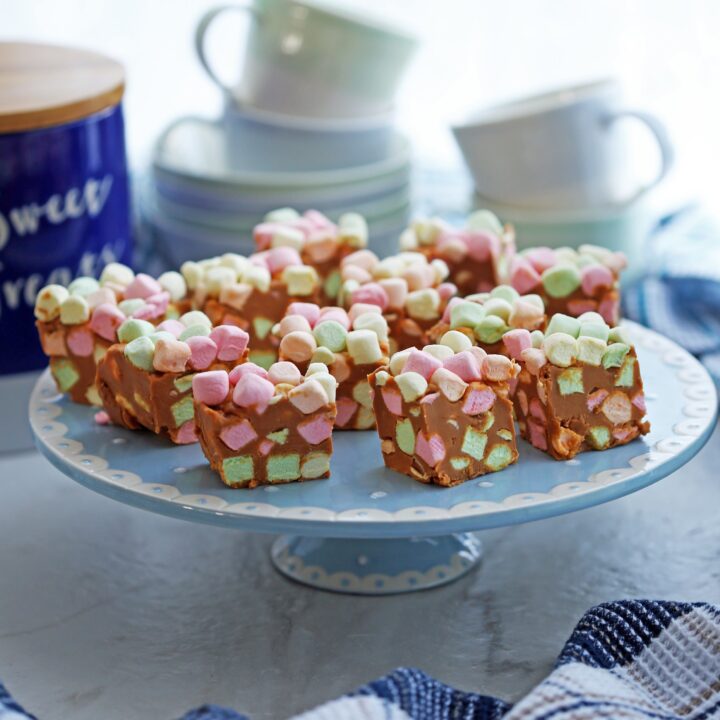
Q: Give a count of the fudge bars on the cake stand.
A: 12